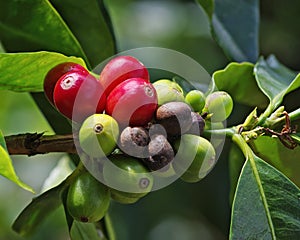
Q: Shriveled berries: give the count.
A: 4